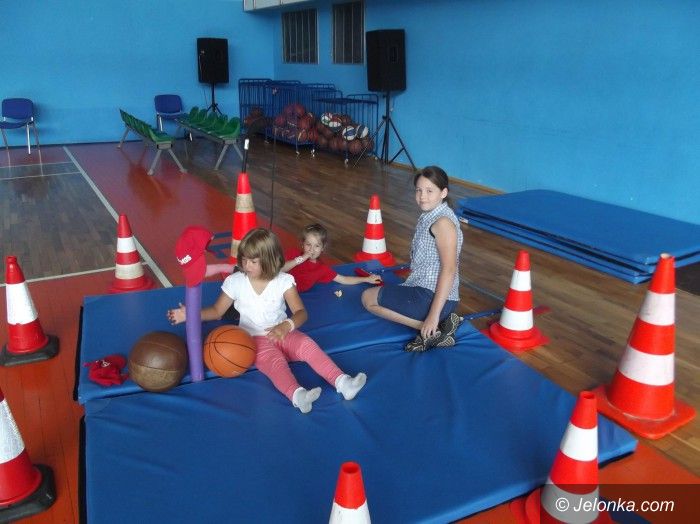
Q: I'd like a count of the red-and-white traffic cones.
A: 9